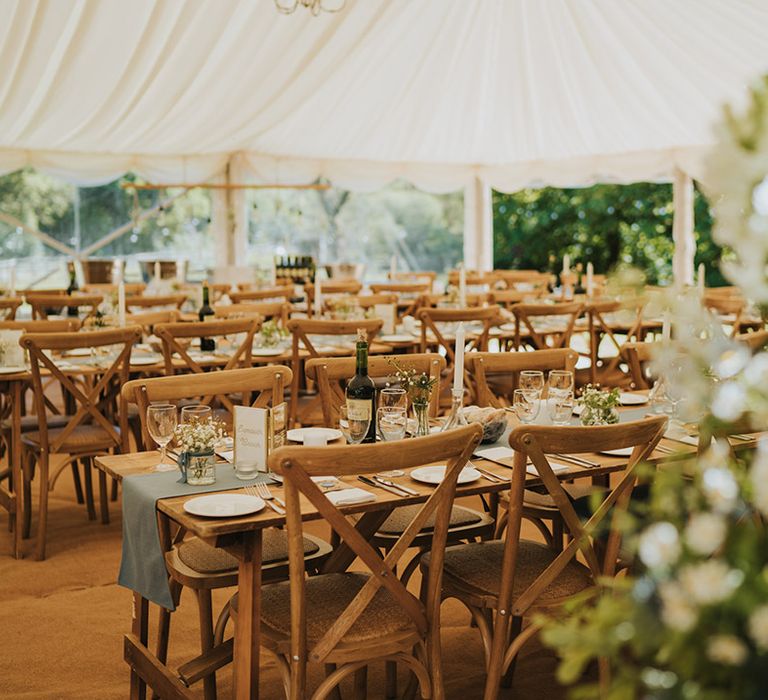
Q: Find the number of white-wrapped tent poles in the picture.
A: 3